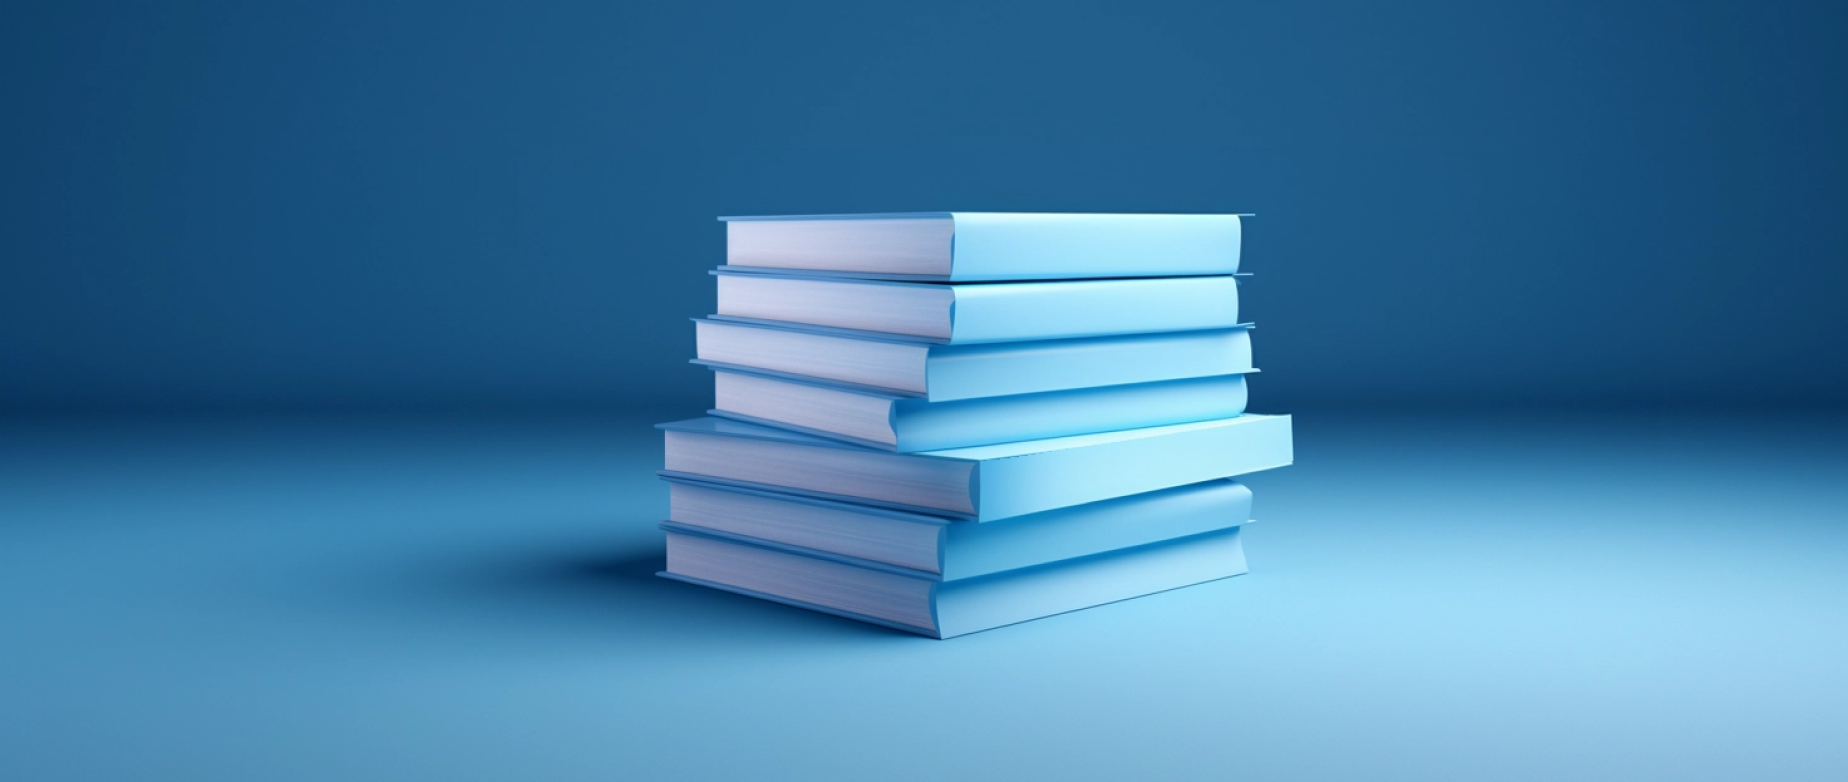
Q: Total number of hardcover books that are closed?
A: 7